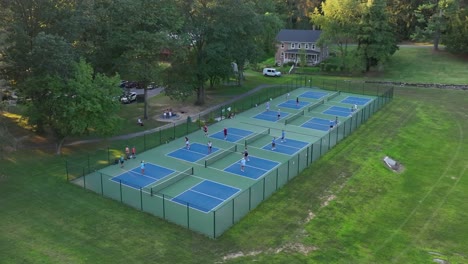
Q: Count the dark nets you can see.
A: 6